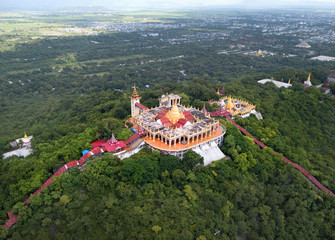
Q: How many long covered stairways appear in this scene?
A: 2